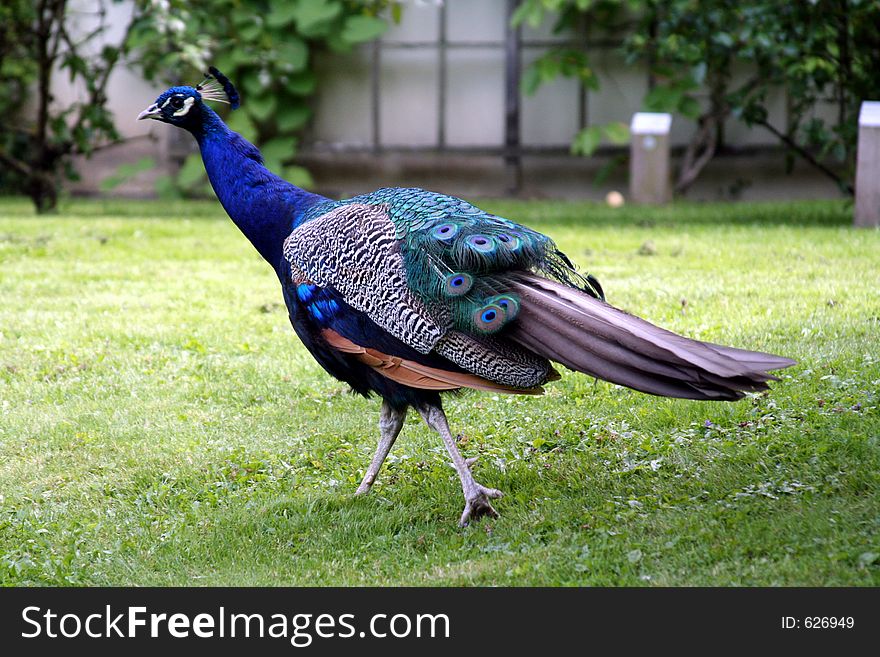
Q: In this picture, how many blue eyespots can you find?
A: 6